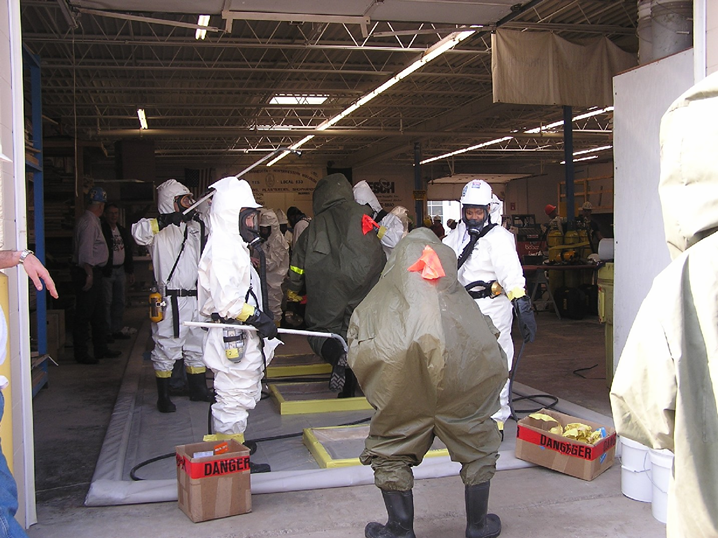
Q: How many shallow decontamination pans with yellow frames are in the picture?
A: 3